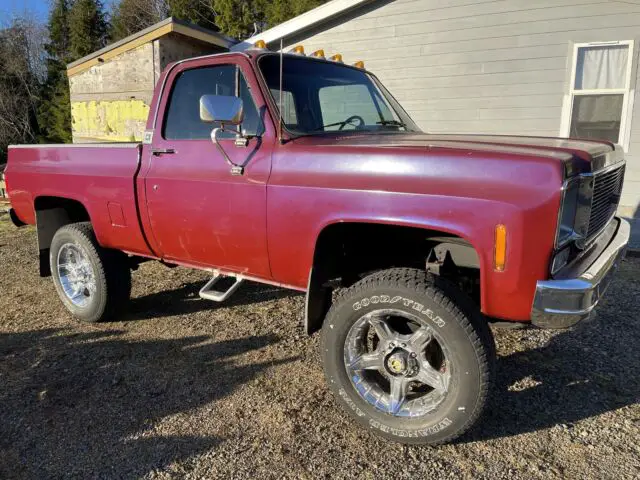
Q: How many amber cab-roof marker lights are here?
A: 5